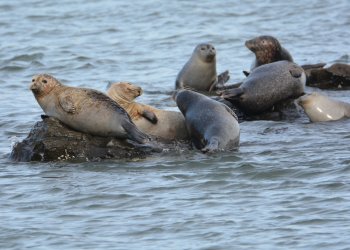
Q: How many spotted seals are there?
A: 7